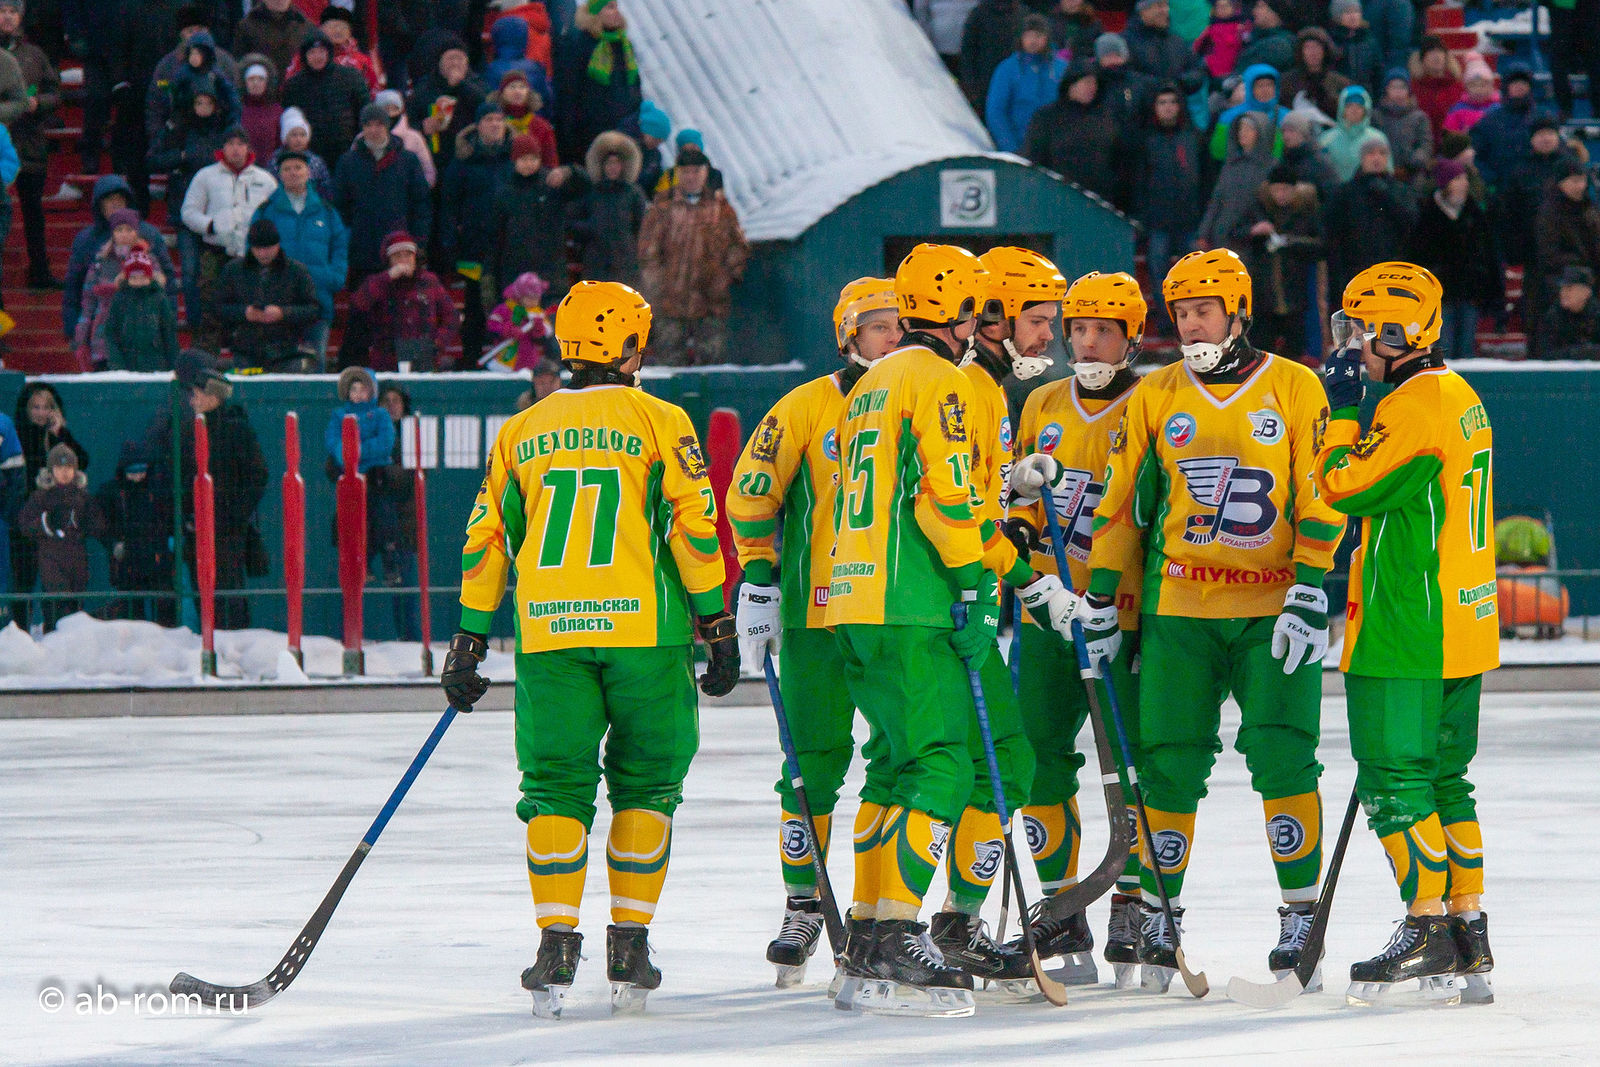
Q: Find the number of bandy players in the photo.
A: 7